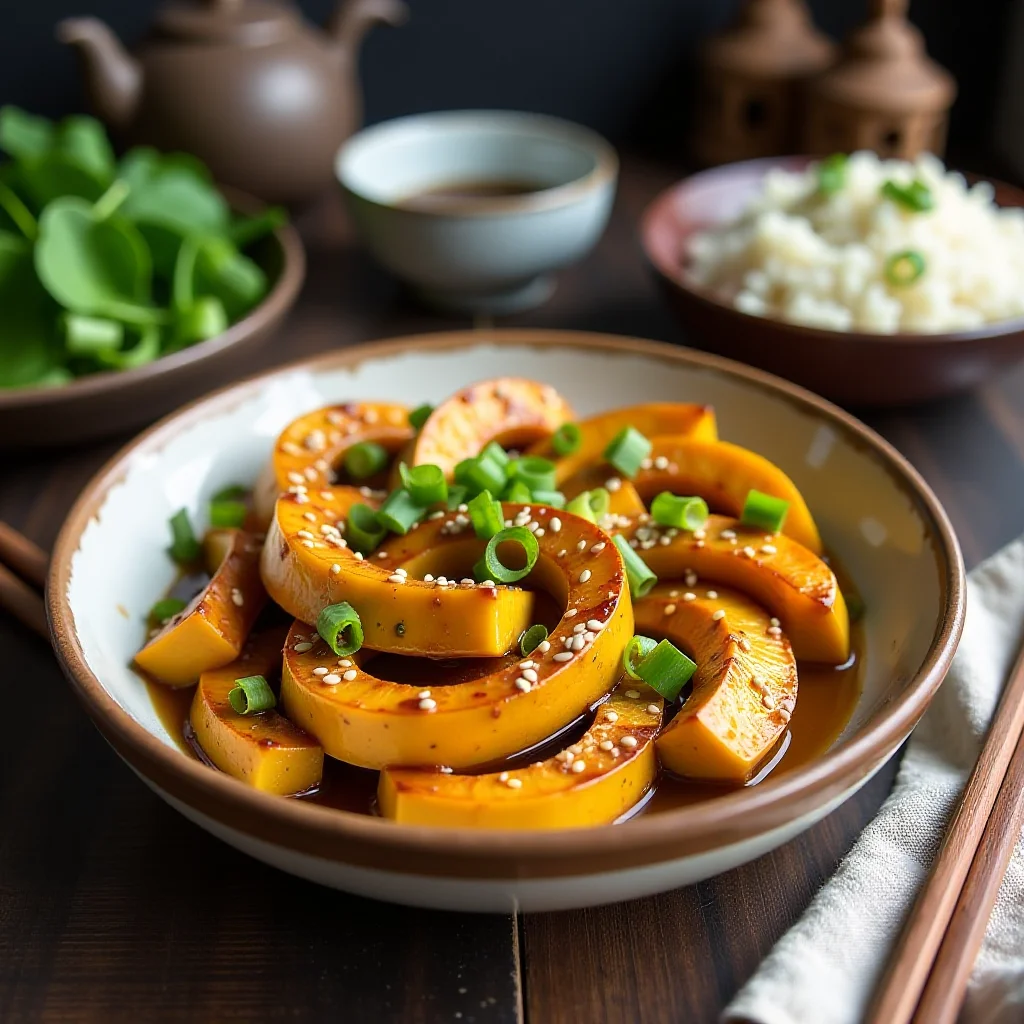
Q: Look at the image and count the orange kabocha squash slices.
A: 11